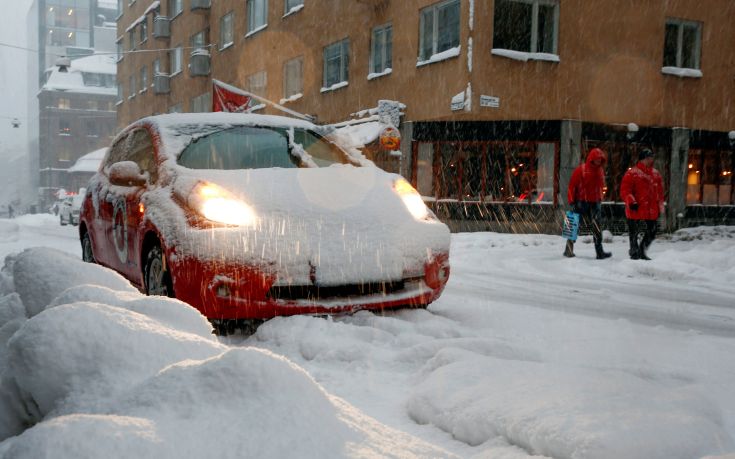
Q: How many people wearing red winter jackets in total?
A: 2